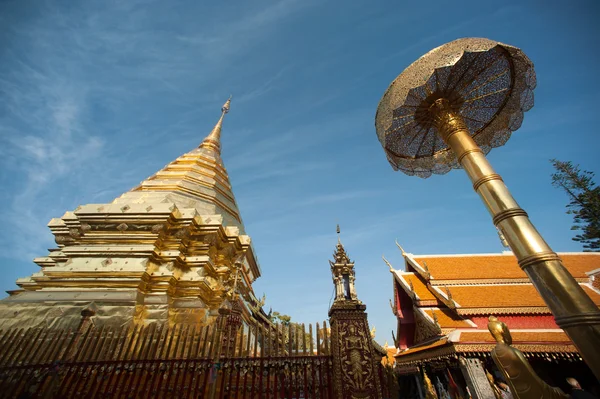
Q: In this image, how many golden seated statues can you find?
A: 1